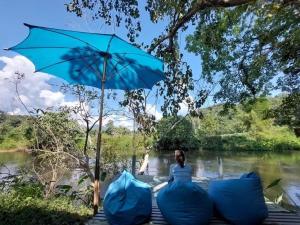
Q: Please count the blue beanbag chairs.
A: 3